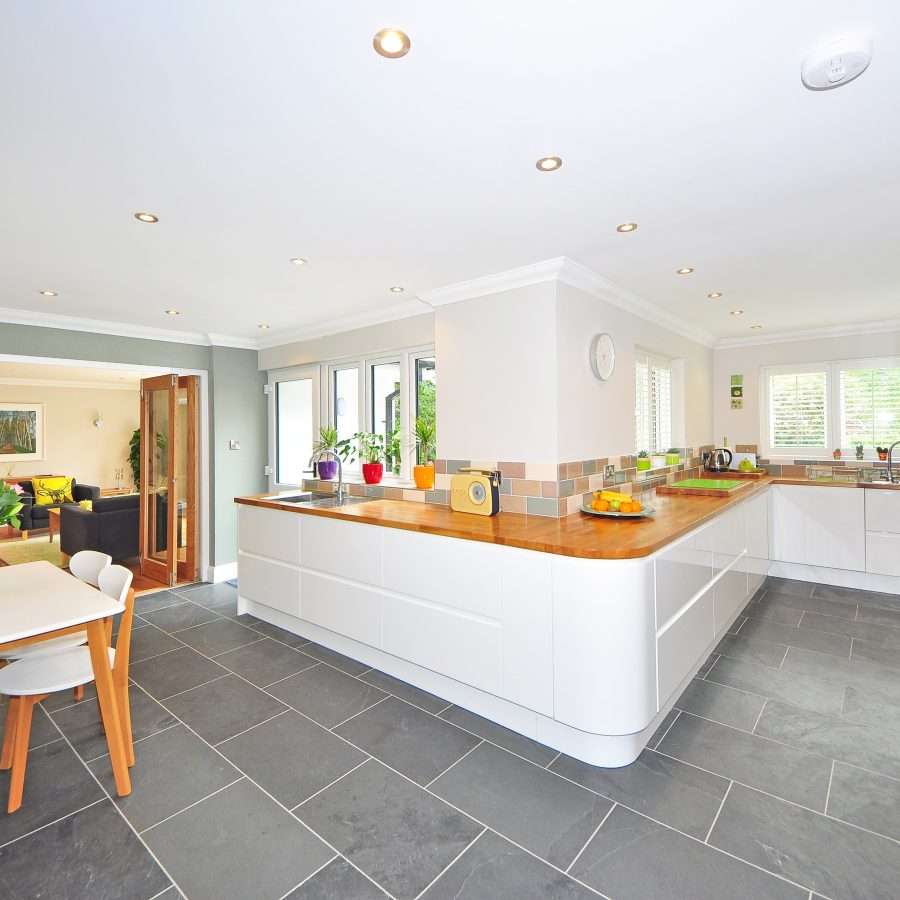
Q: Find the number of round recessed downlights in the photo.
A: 13